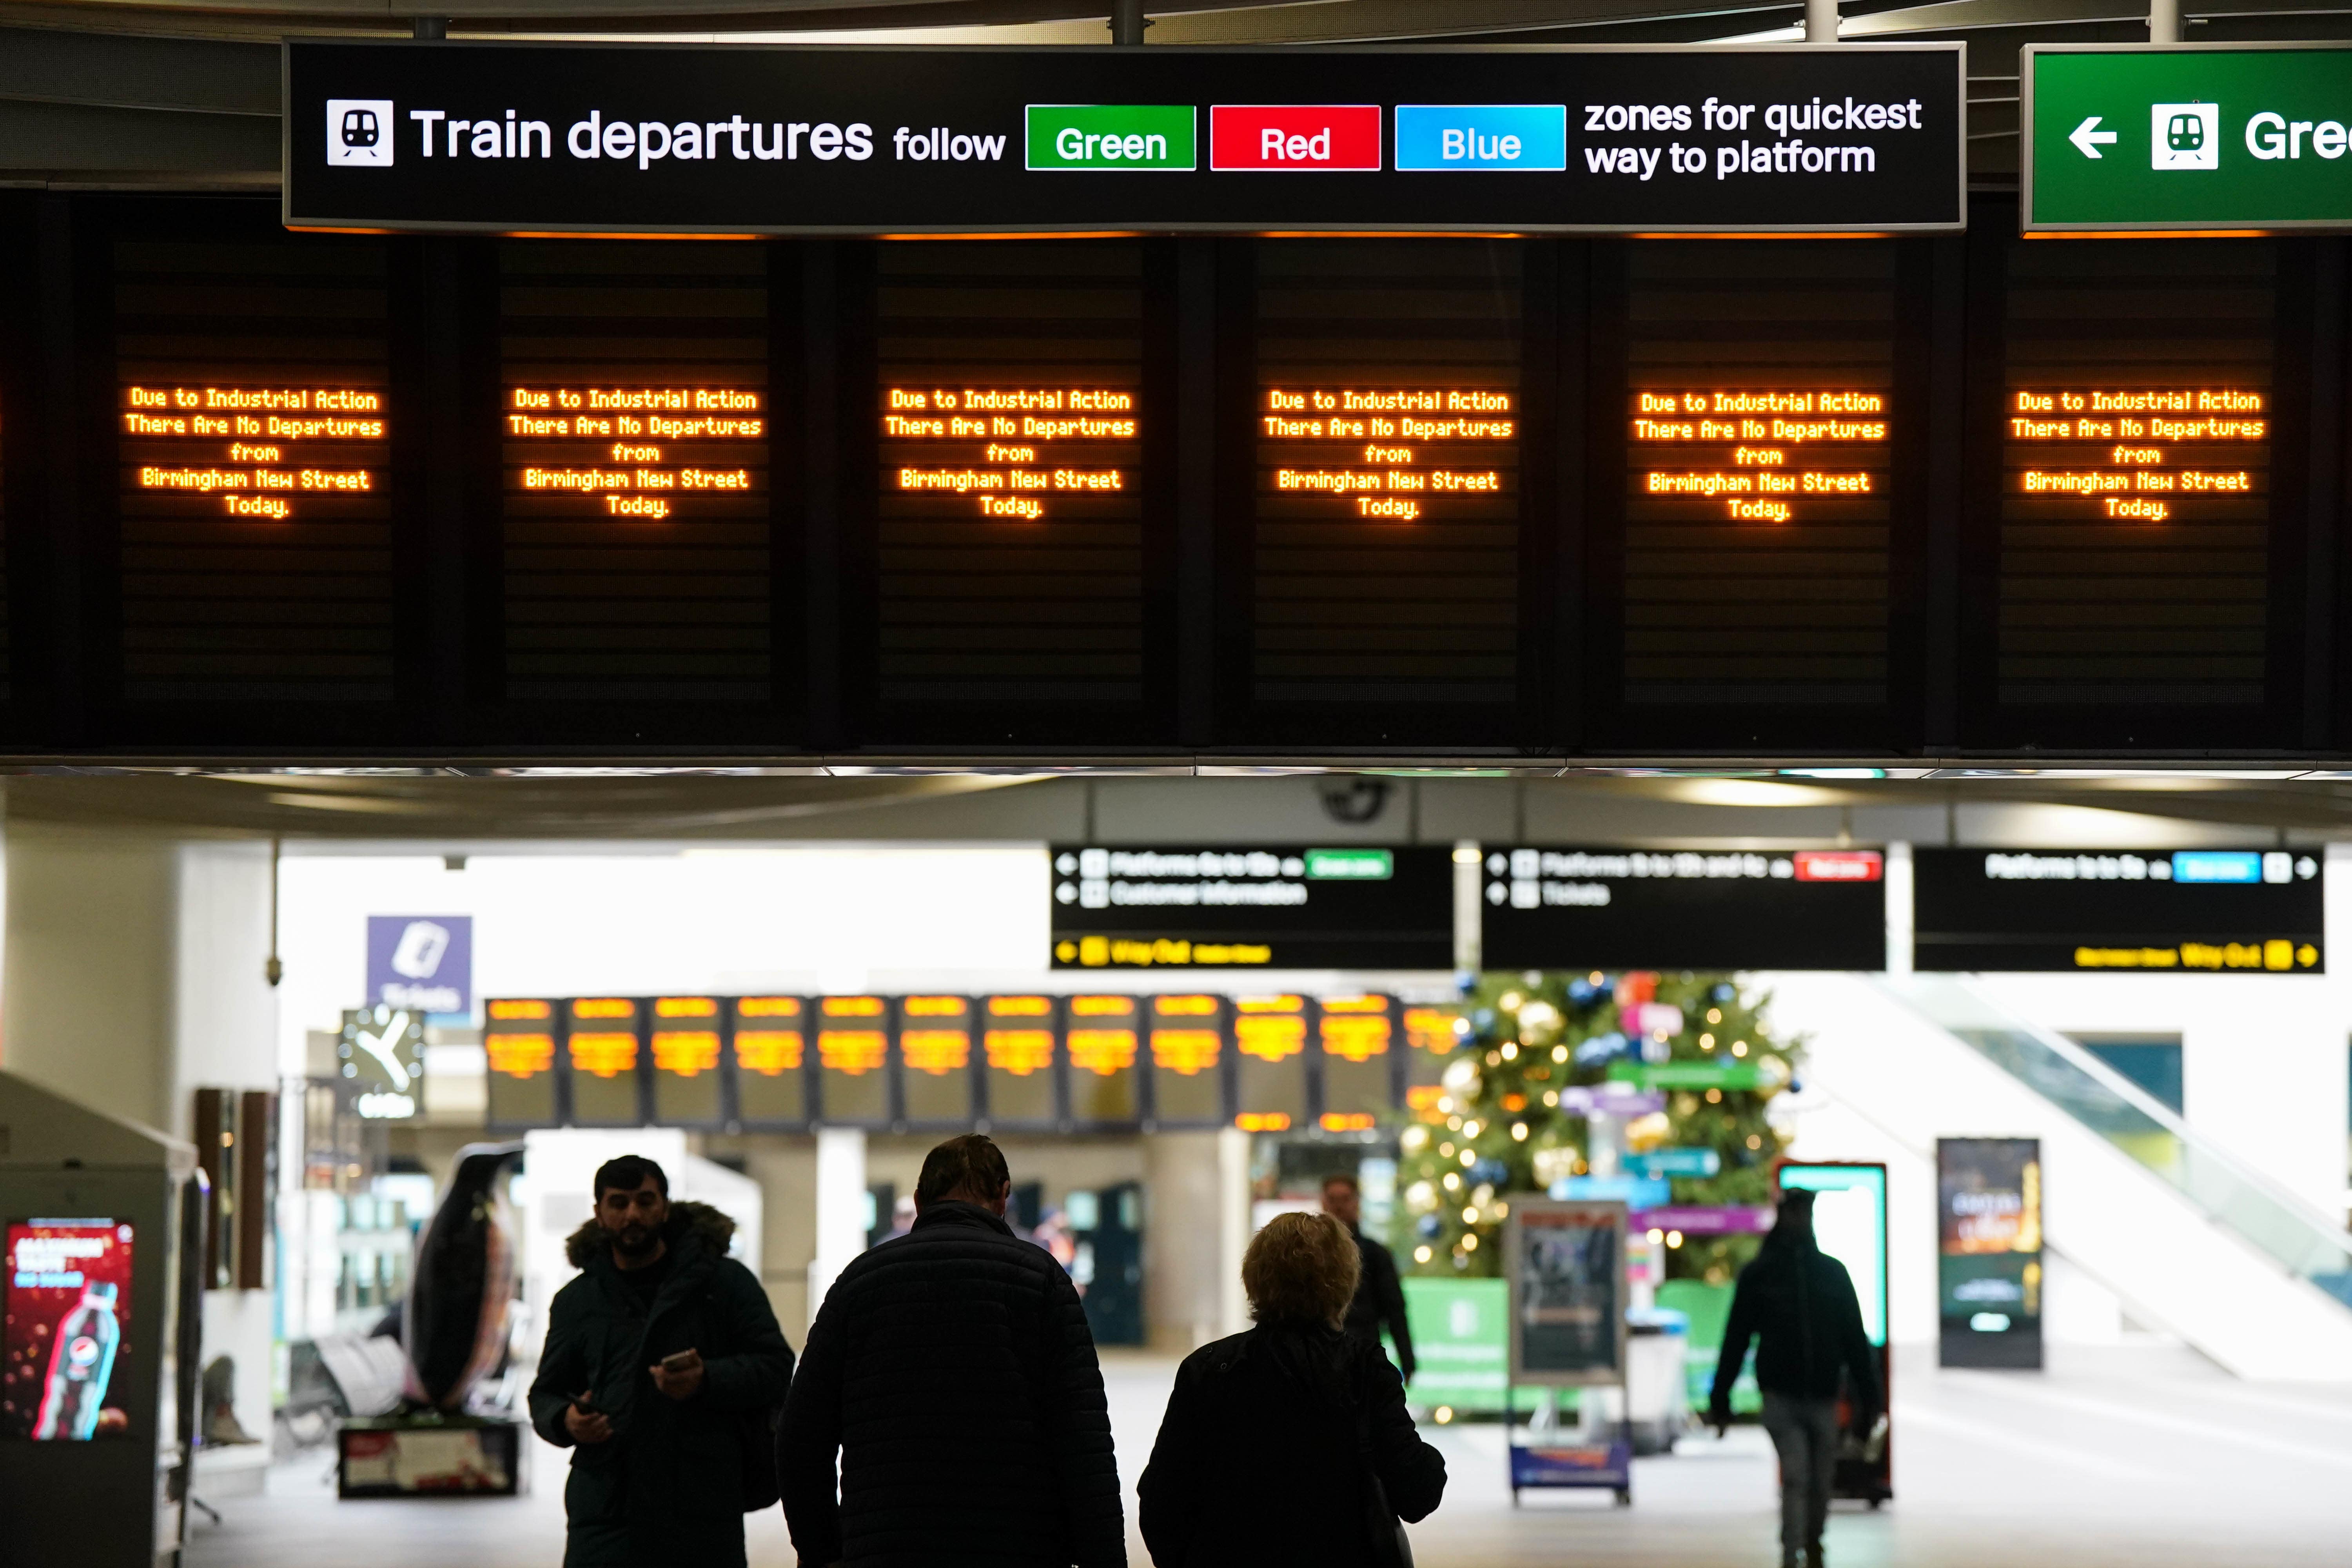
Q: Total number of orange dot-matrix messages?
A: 6